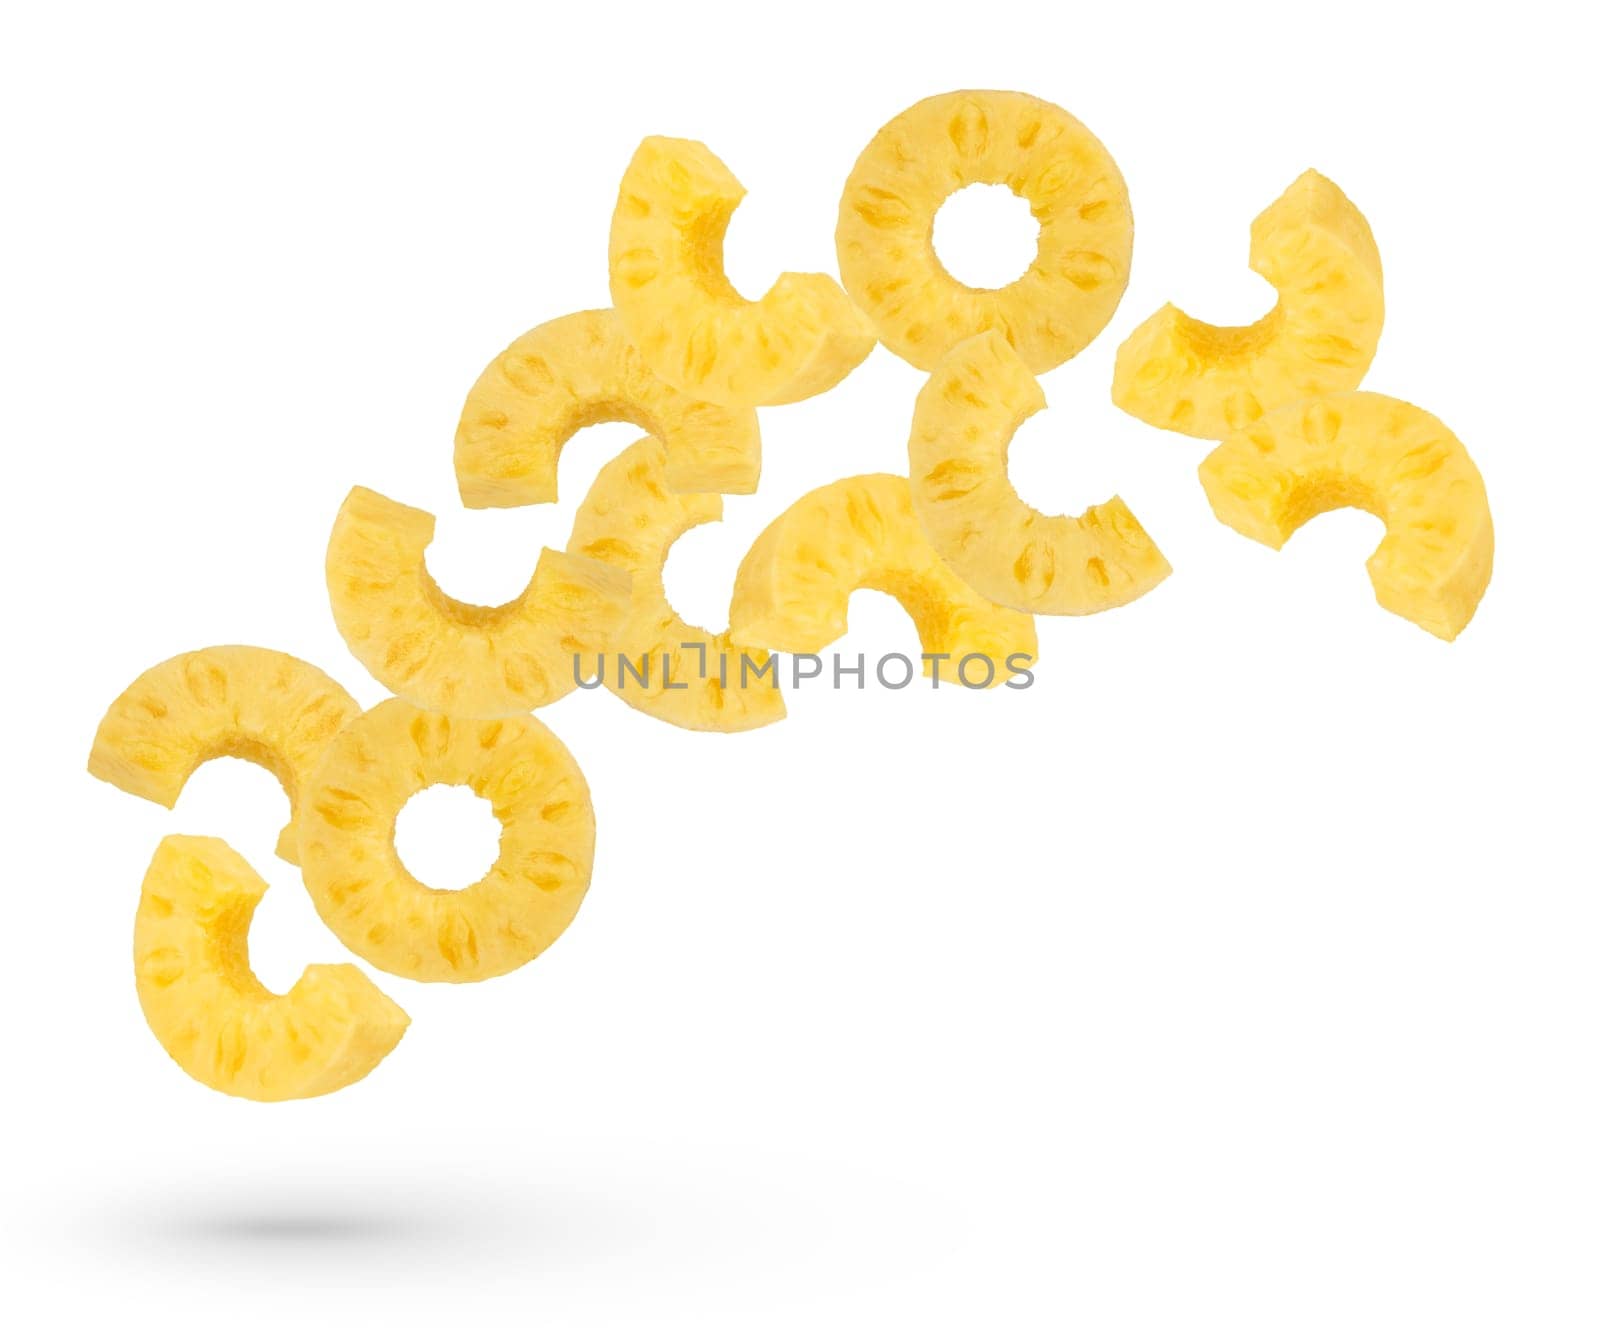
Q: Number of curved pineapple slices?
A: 10